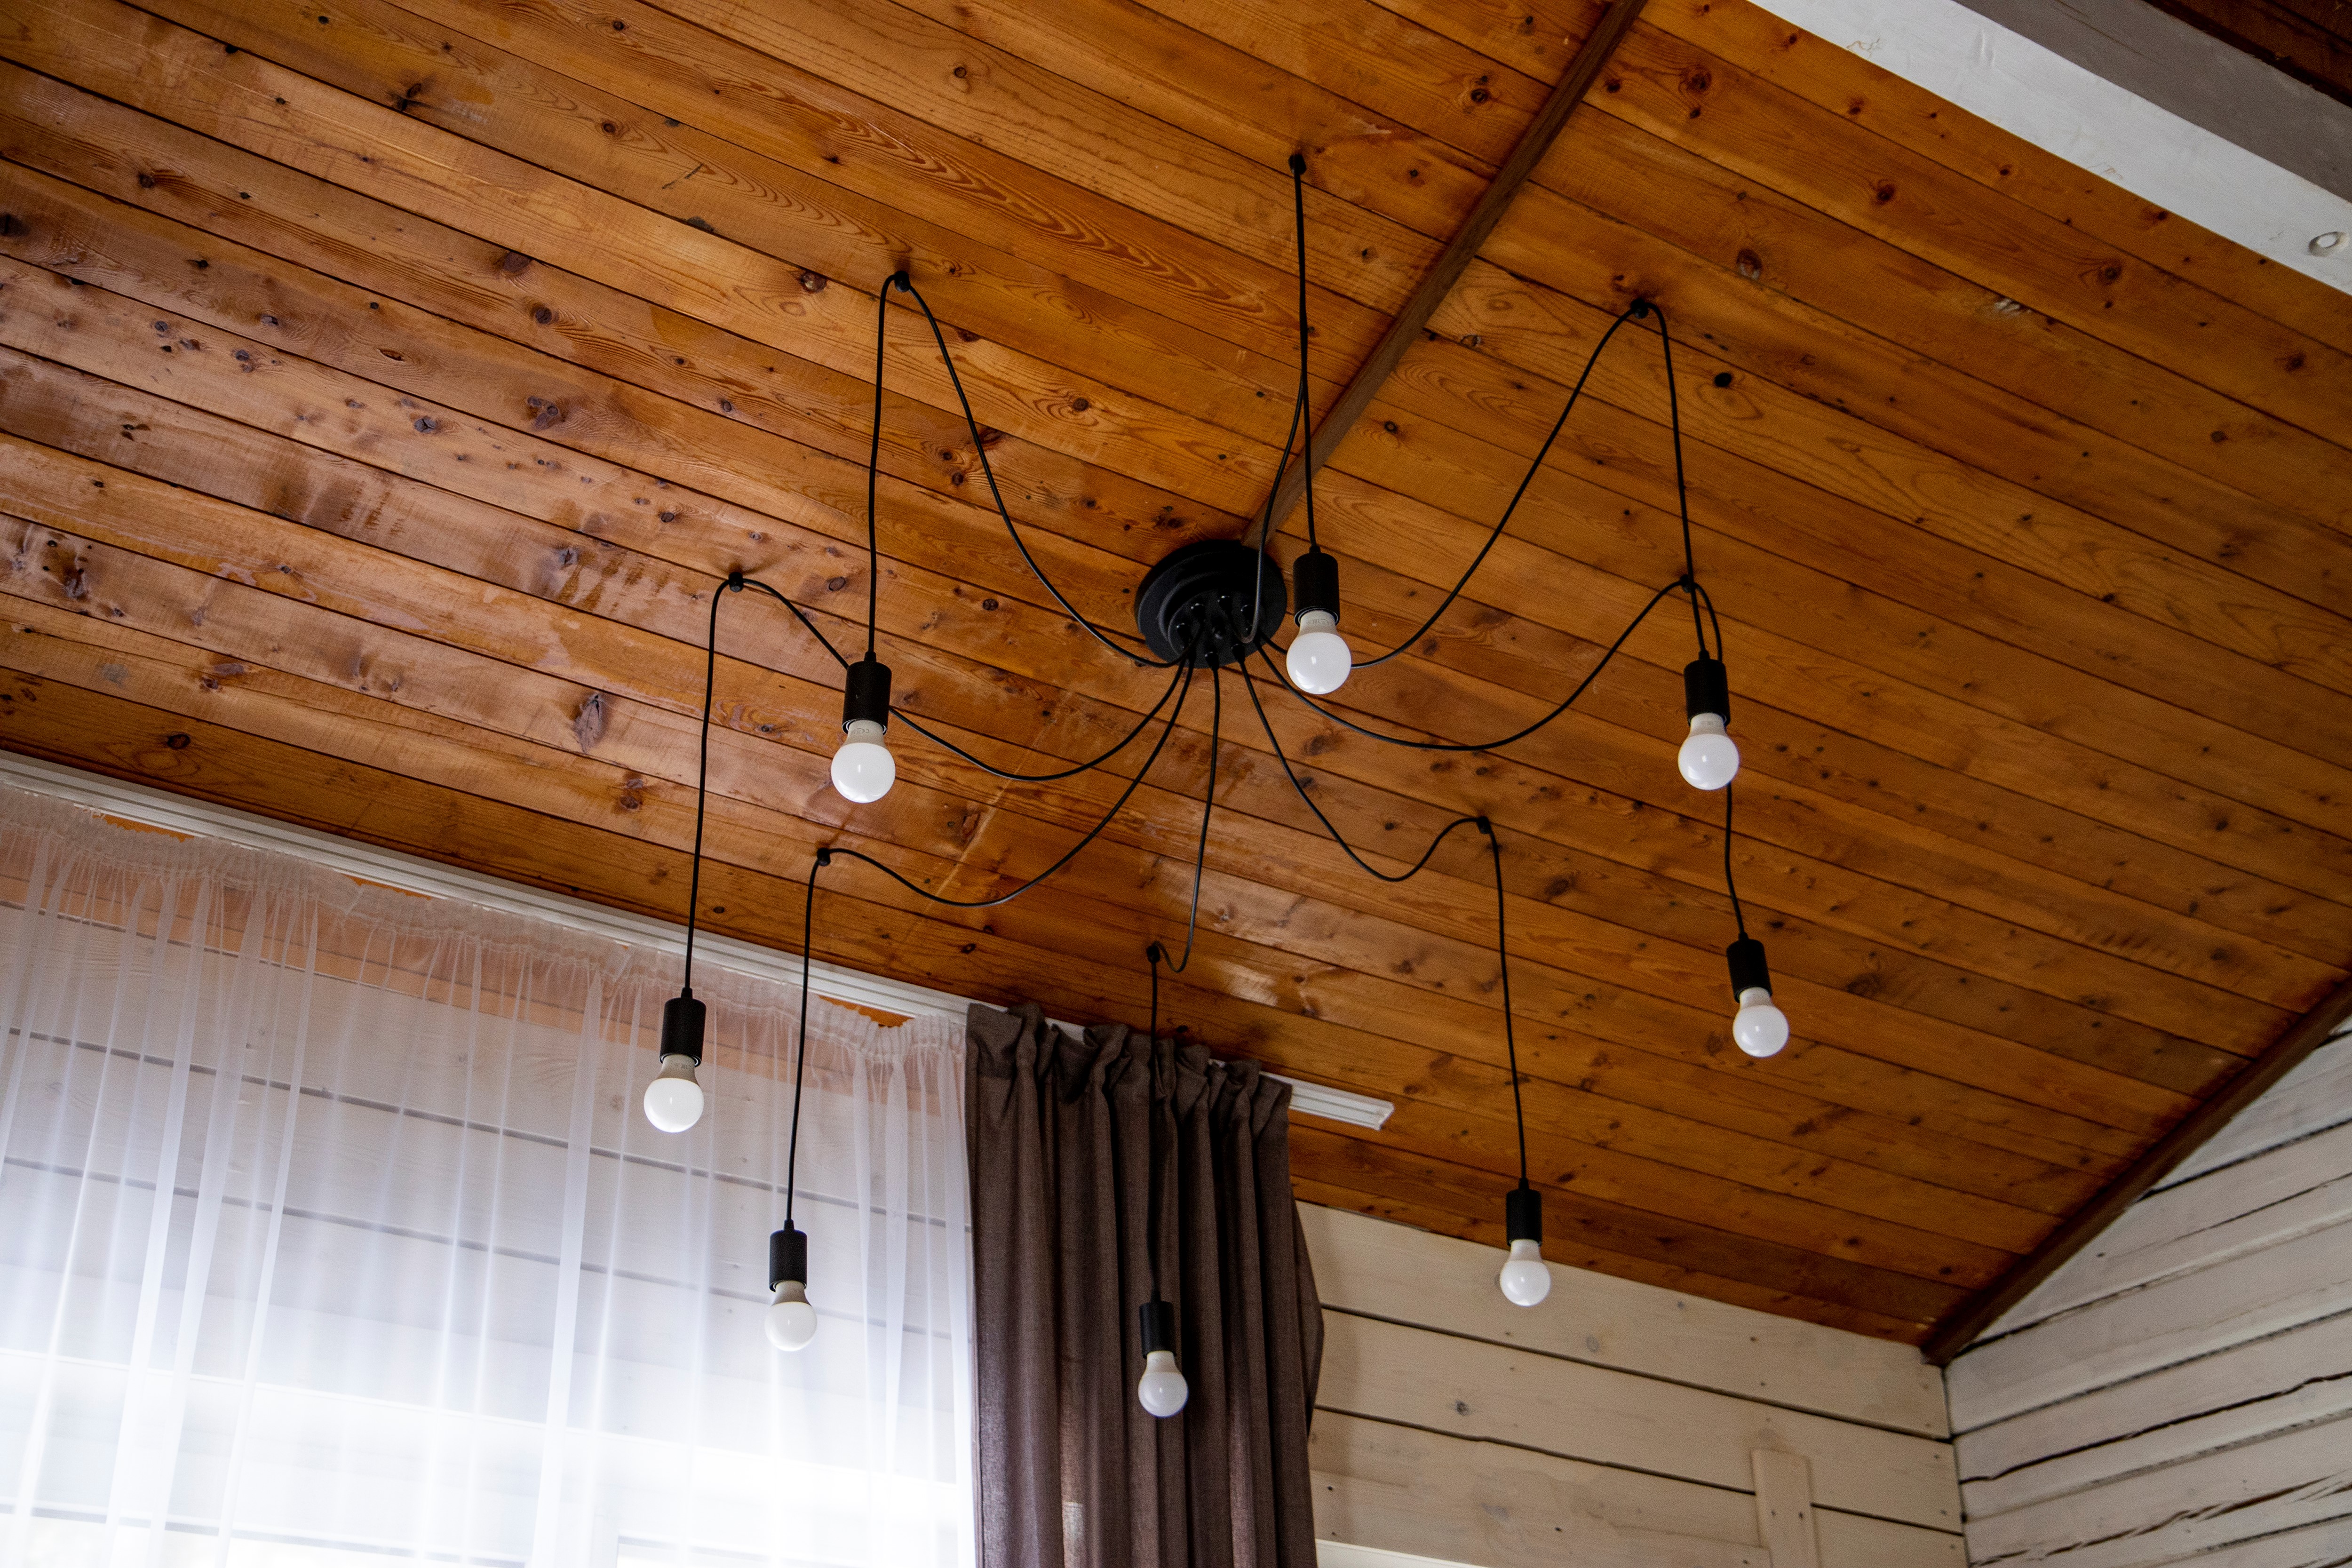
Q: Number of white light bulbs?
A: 8